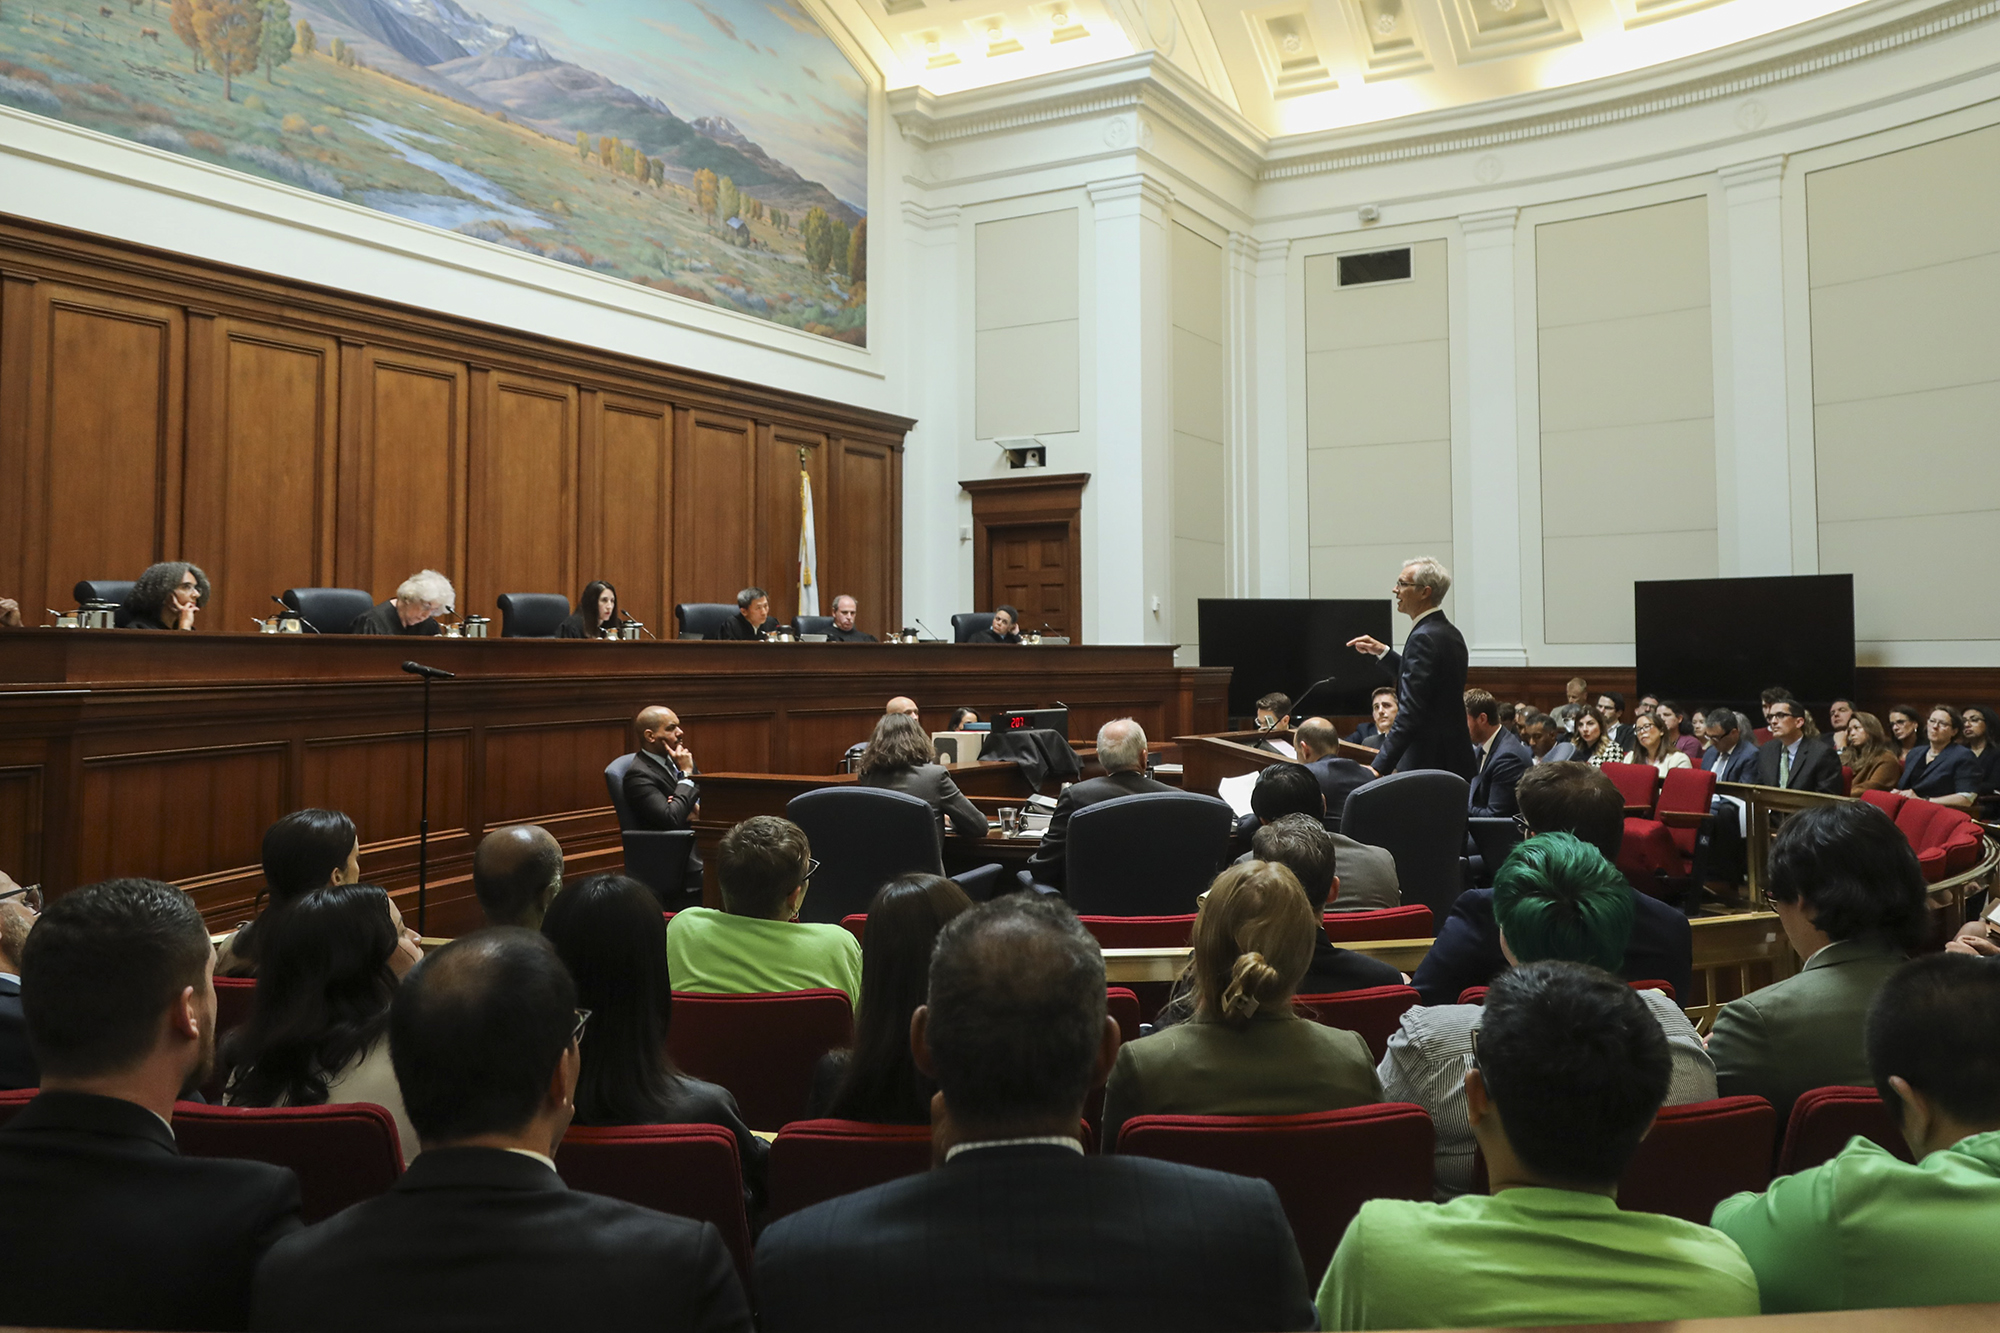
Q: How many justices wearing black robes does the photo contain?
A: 6